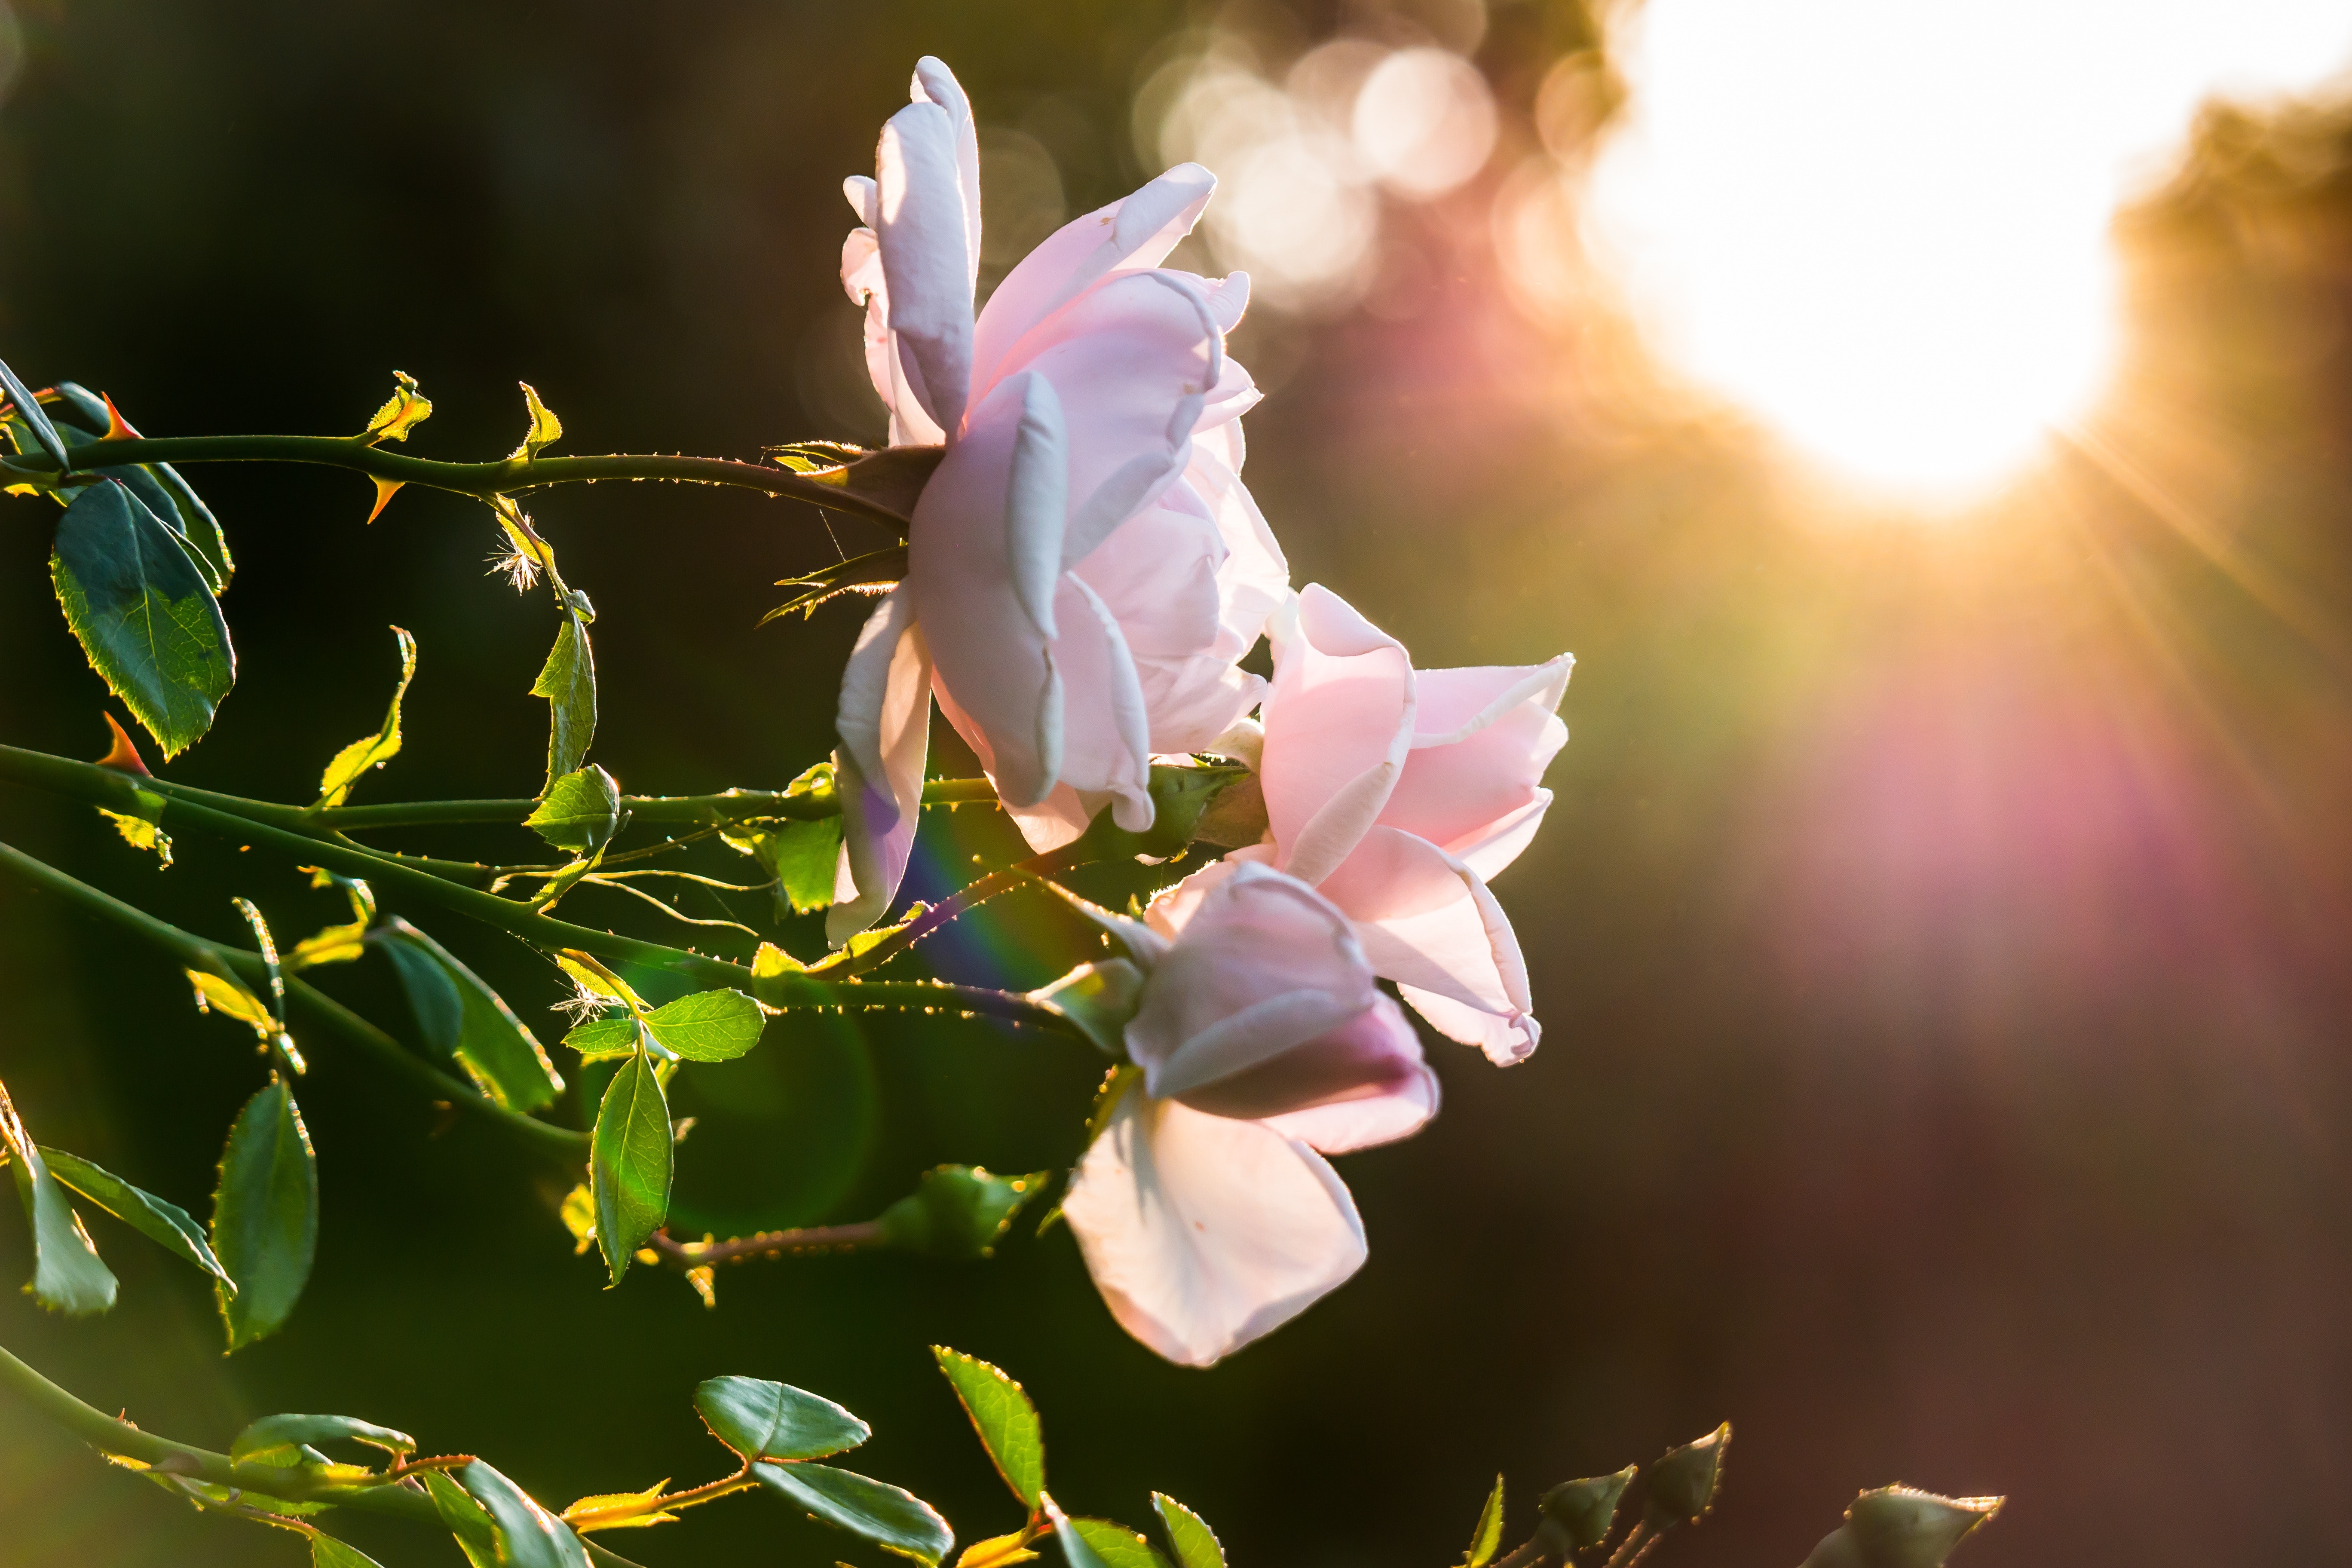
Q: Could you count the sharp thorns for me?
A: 3